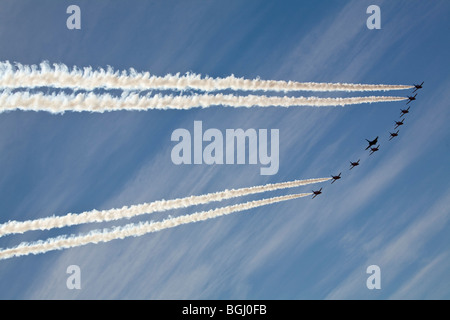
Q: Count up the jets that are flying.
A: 10